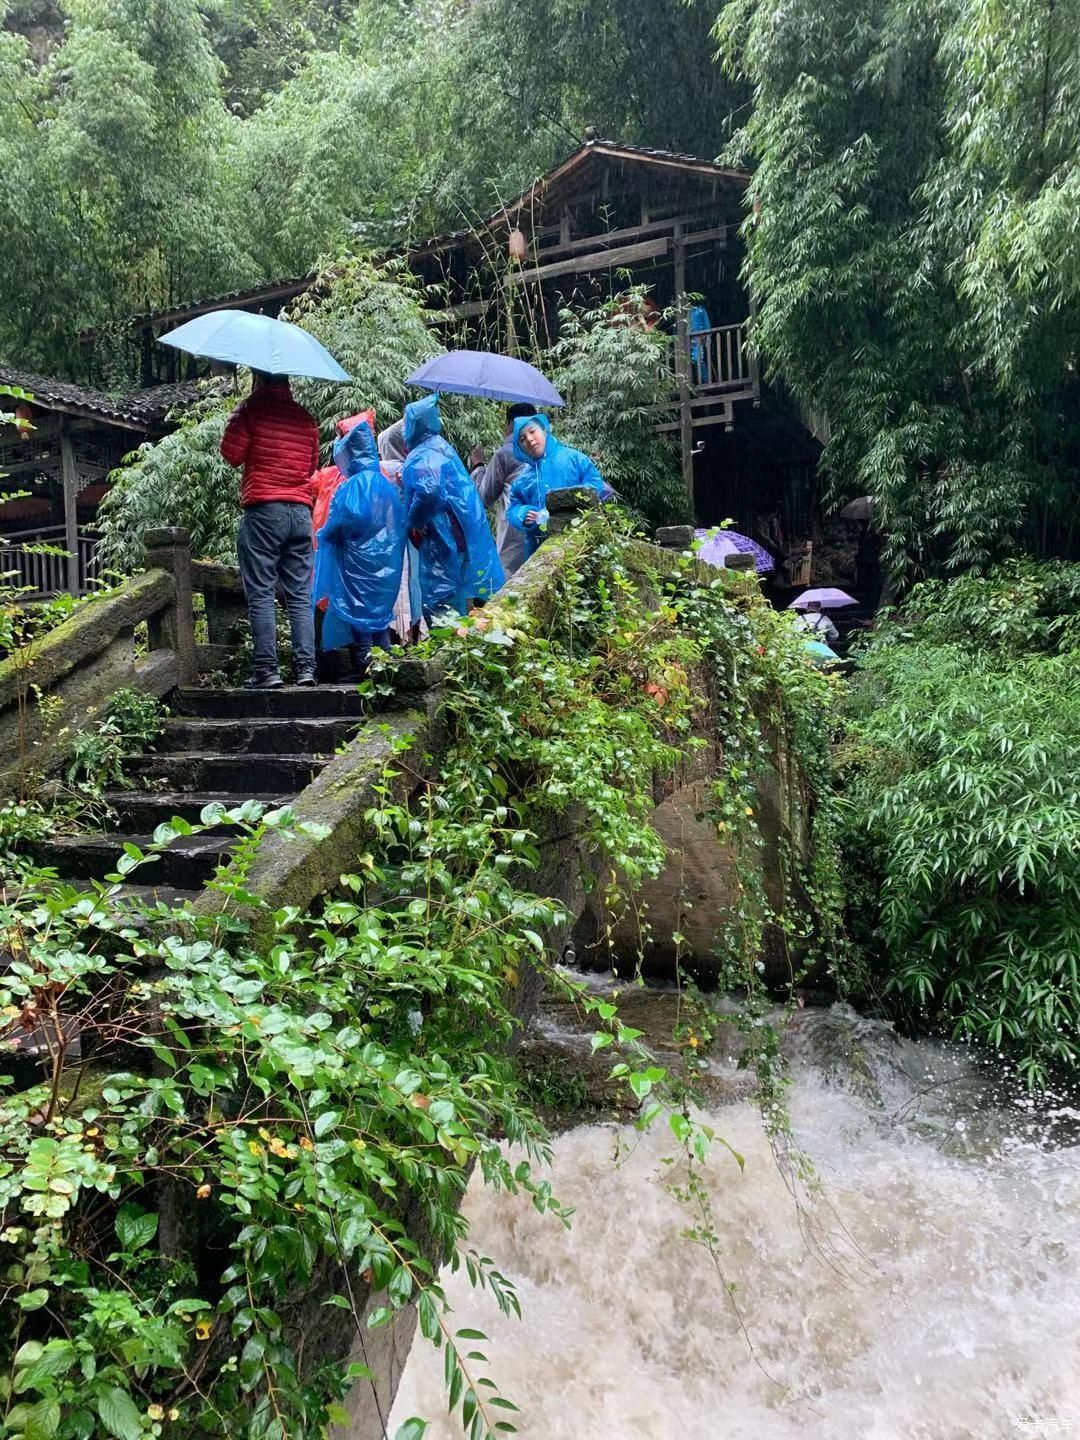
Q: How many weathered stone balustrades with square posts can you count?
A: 2